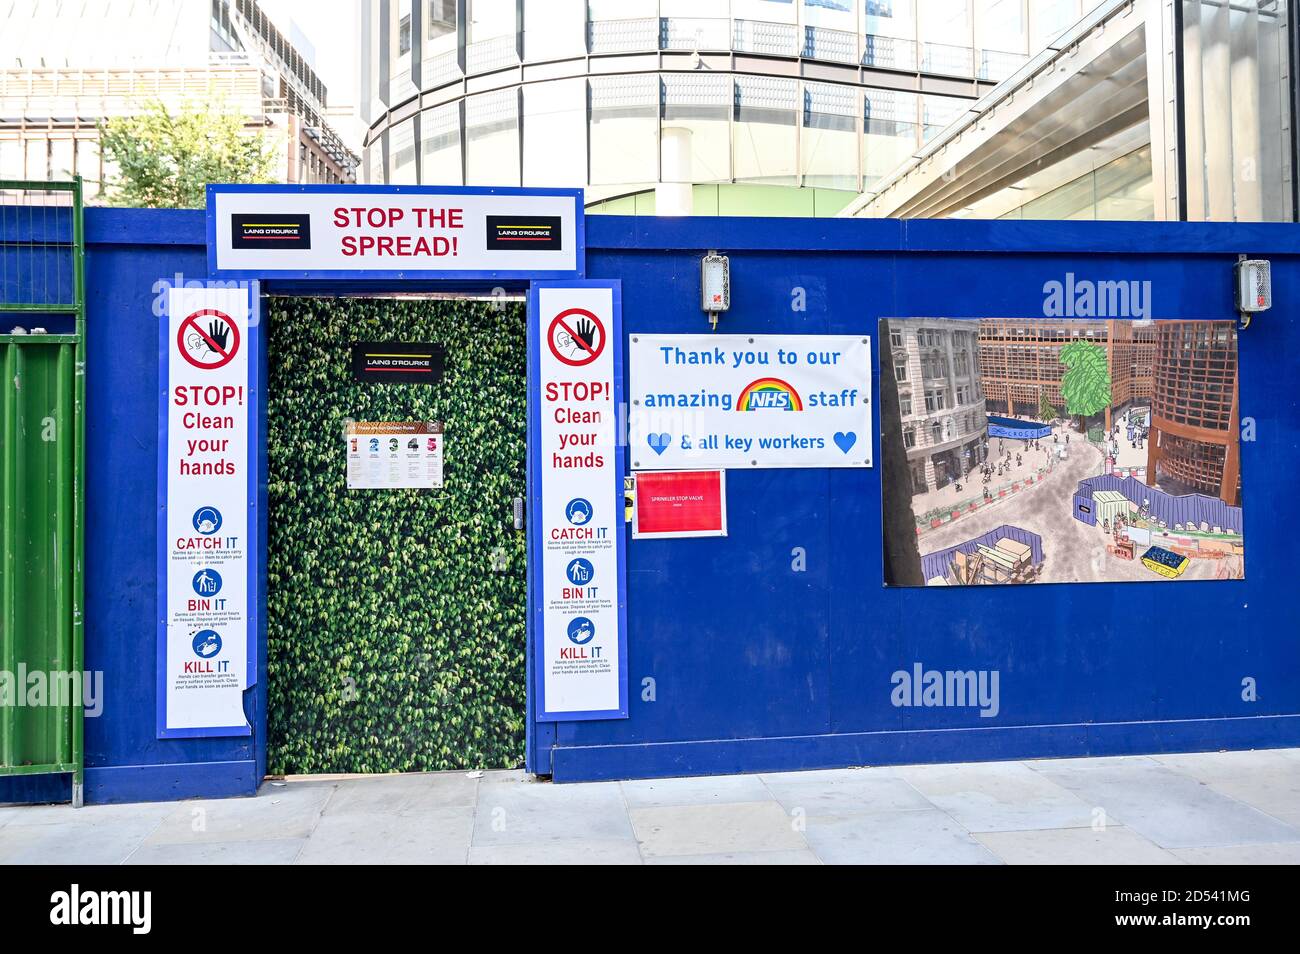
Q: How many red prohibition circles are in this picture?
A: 2